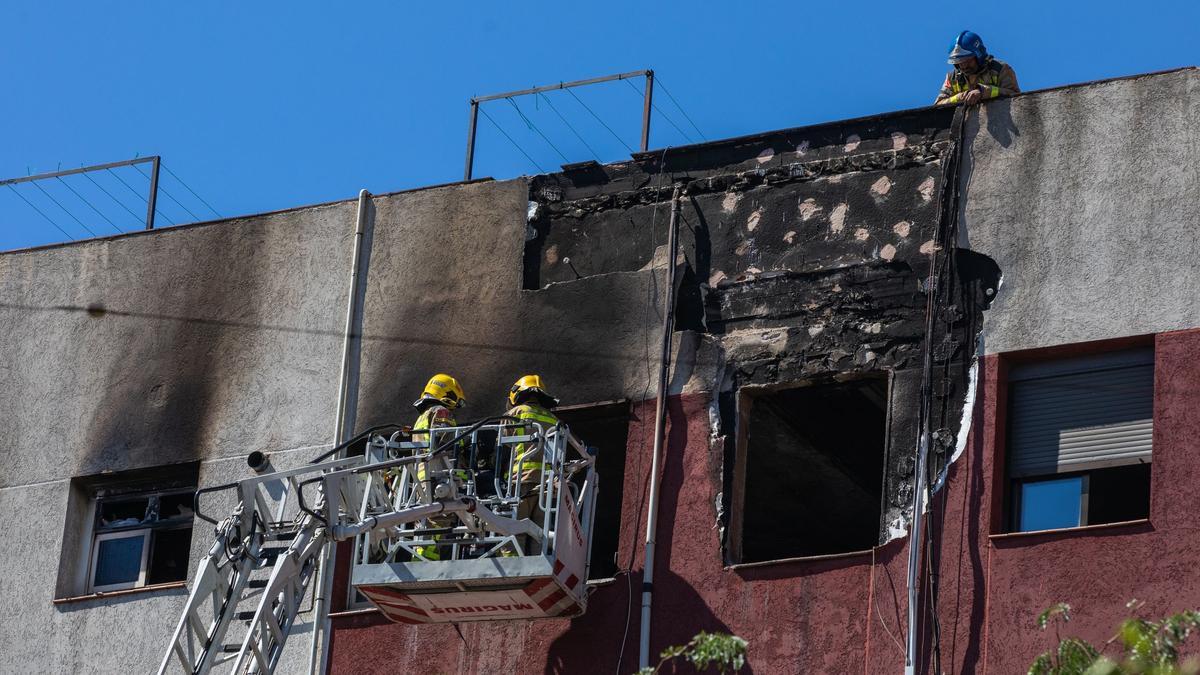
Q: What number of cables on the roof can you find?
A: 13